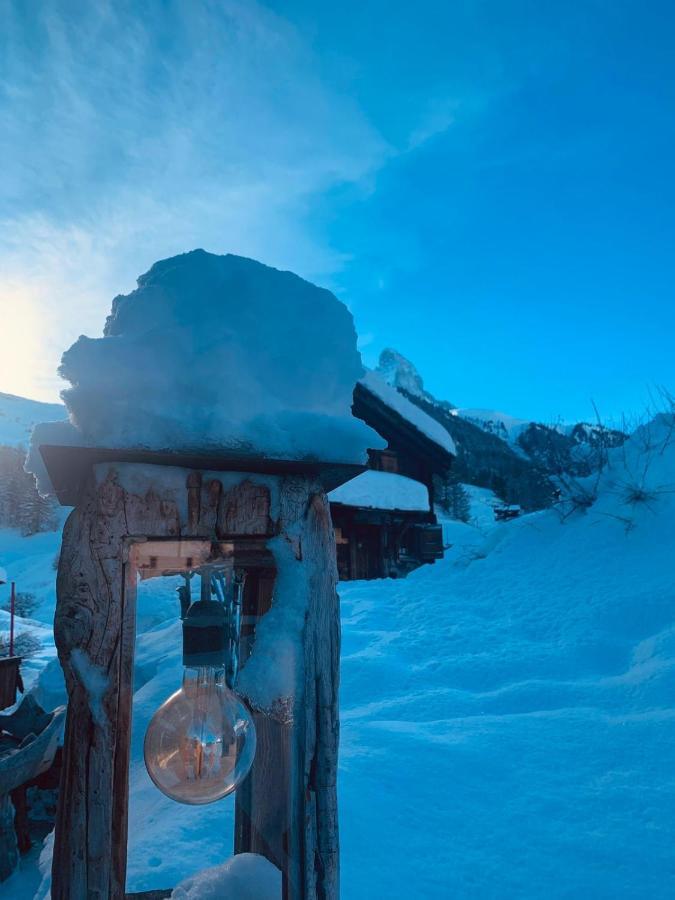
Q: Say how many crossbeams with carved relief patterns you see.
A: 1